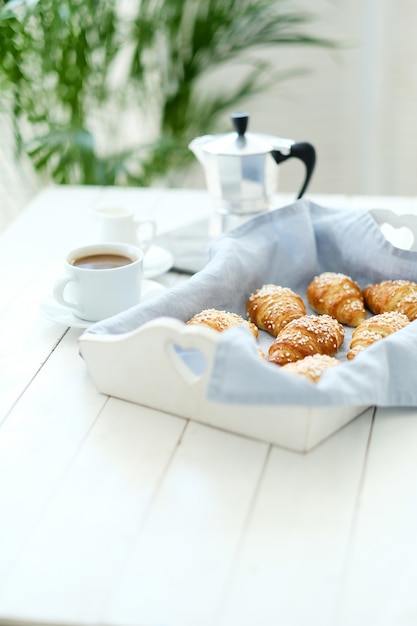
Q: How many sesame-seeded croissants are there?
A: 7